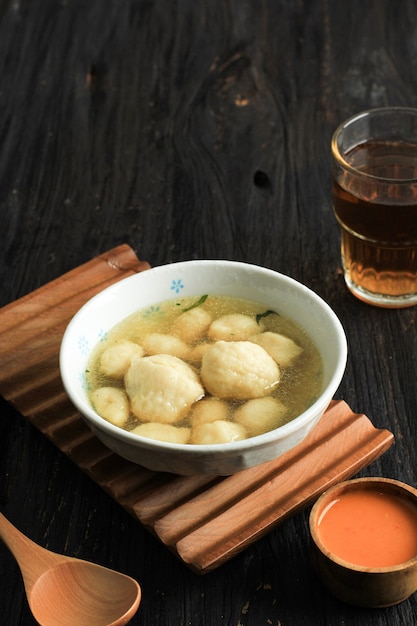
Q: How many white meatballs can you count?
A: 13